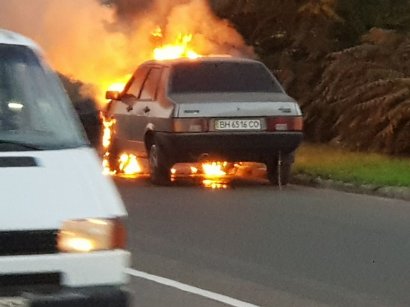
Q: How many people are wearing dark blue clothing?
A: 0